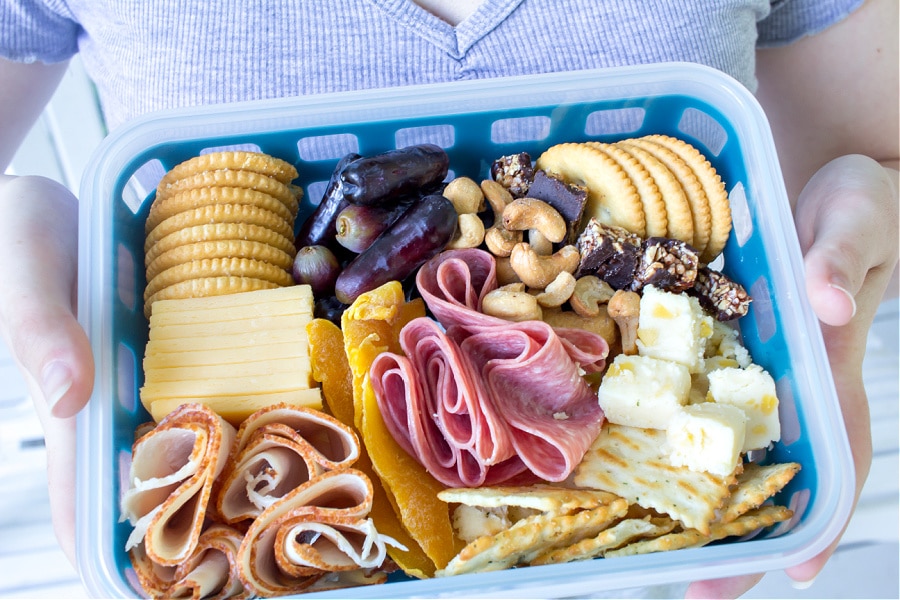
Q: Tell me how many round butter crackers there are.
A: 13